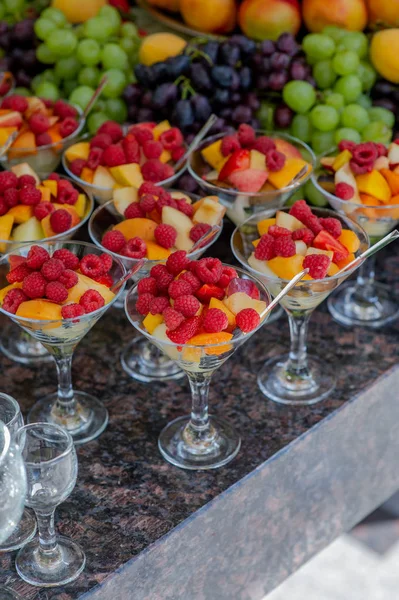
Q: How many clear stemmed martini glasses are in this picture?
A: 9